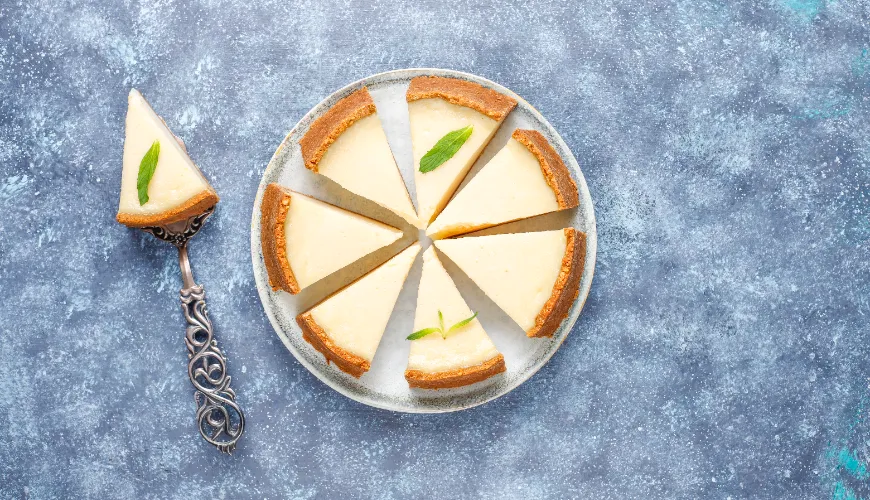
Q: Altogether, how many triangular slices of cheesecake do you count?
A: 8